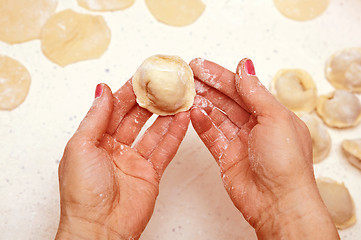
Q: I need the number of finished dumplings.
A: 7